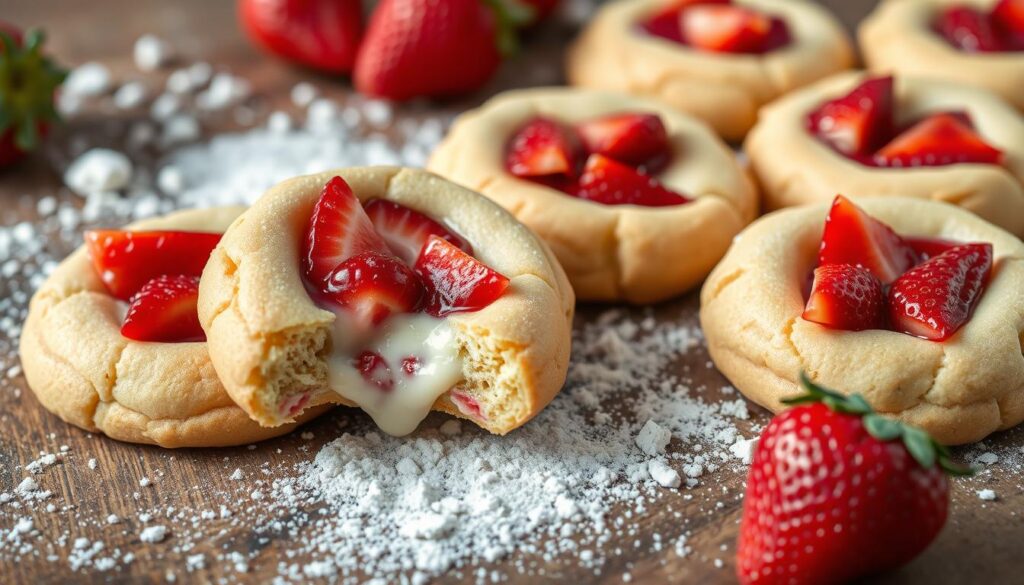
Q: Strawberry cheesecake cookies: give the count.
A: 7